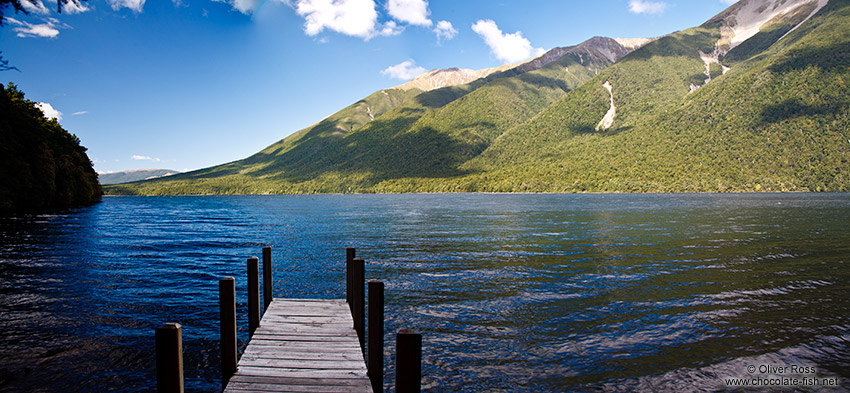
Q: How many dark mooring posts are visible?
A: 8